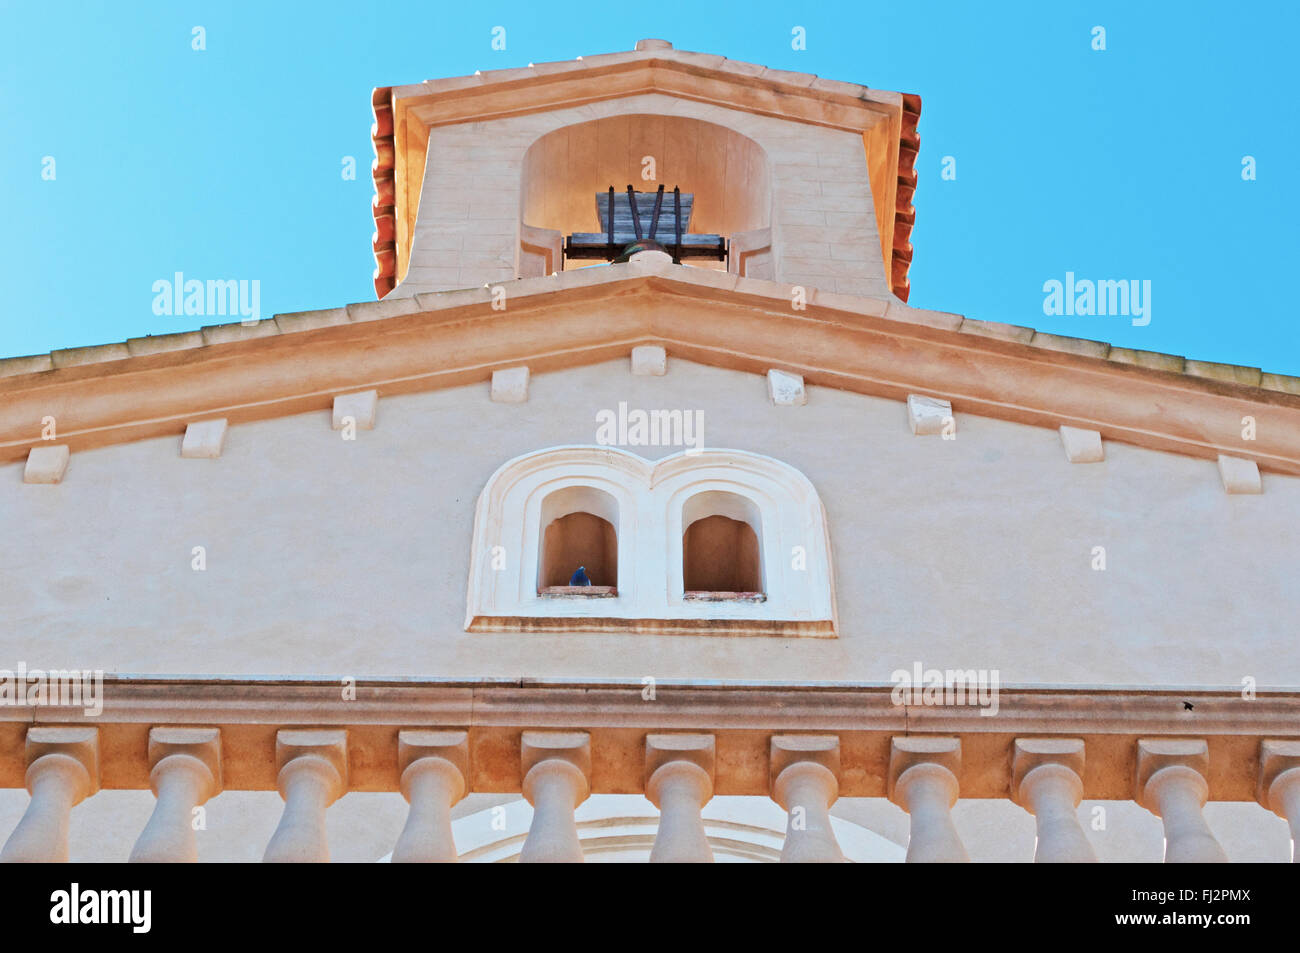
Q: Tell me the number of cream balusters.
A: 11